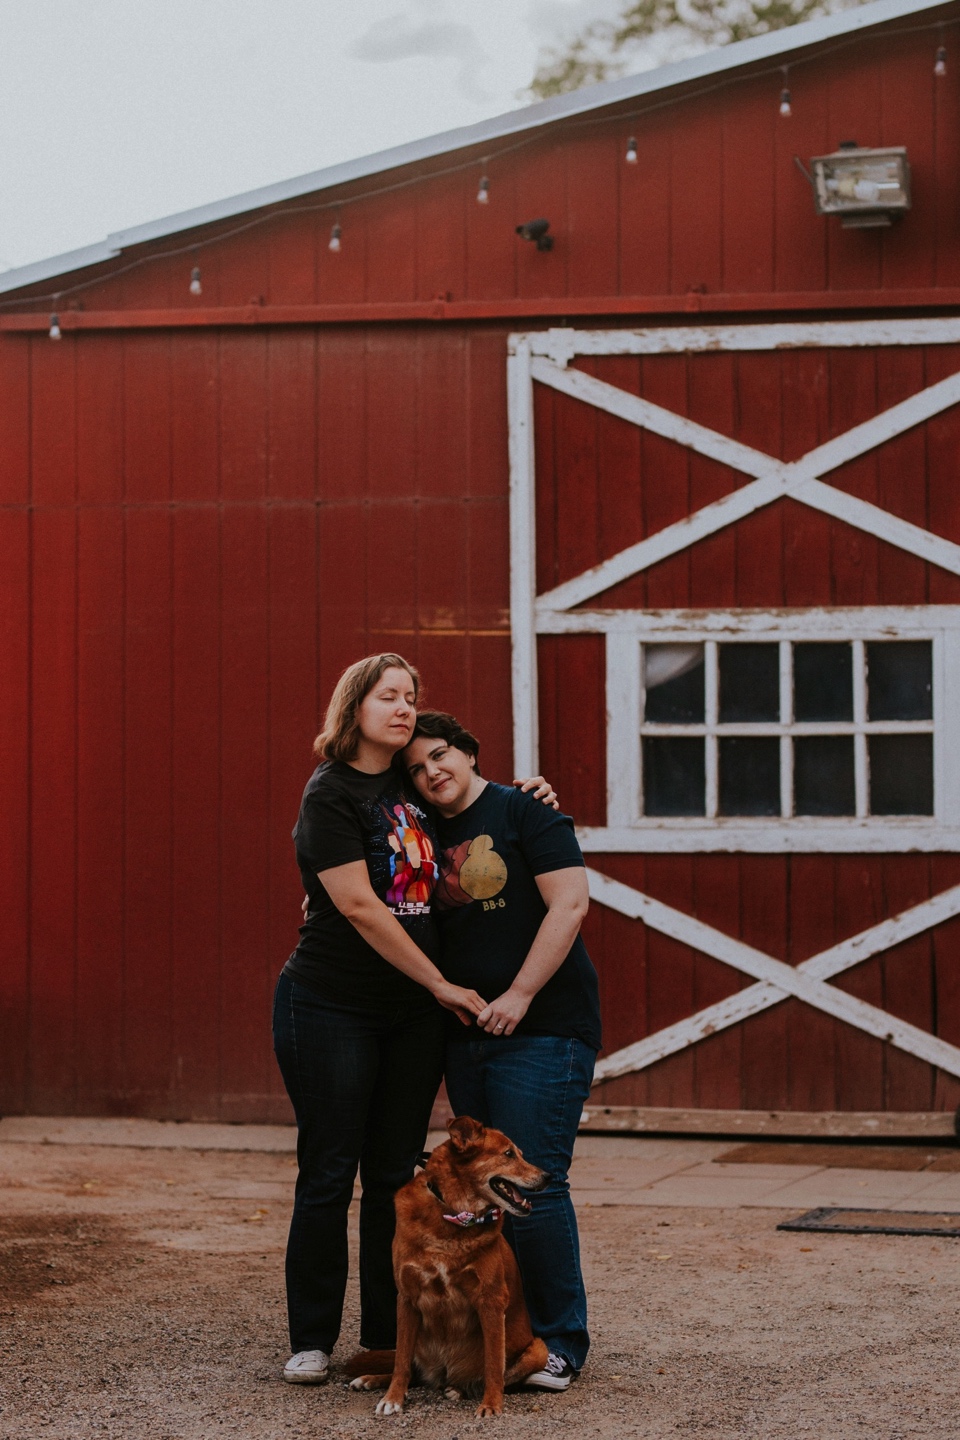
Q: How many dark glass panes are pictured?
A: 8